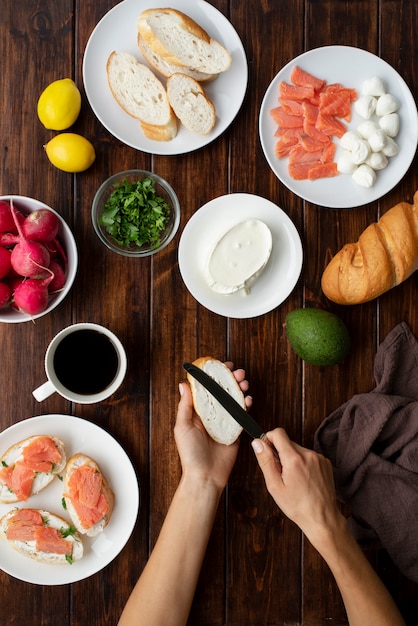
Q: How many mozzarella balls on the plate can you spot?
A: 12